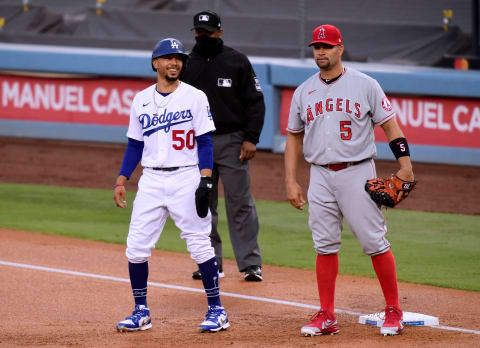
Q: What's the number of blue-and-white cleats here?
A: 2